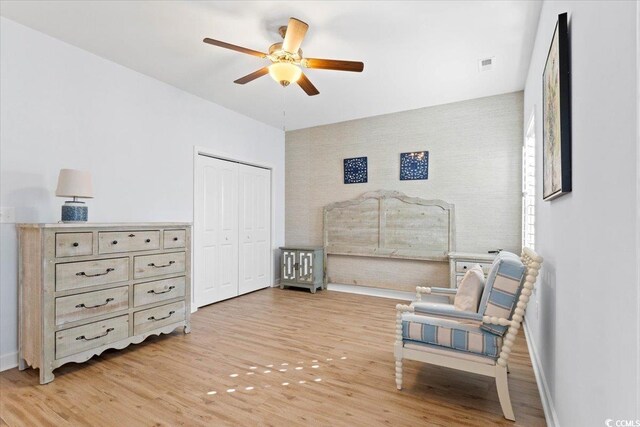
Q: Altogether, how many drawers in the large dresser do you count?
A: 9